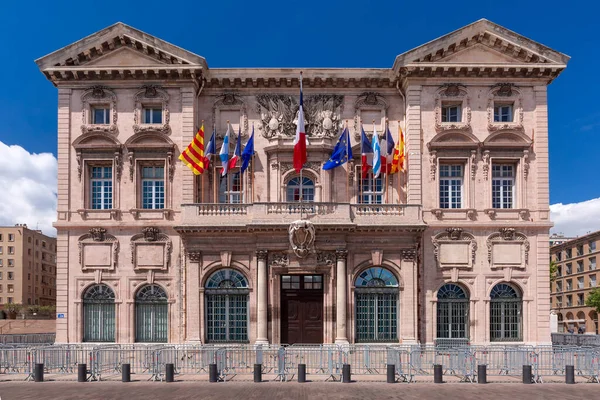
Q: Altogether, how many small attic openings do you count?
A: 4